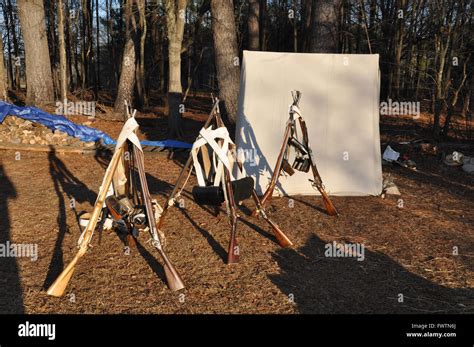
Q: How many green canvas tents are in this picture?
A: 0